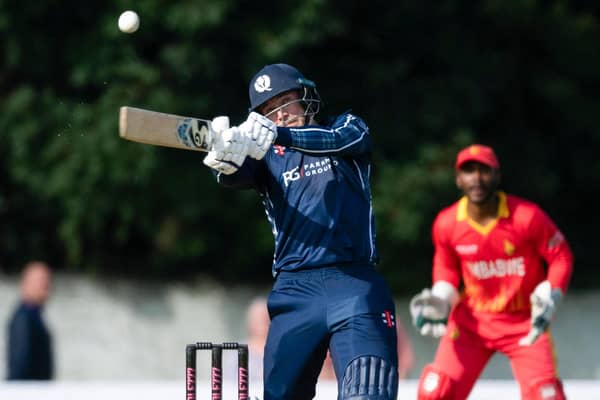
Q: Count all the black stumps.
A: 3